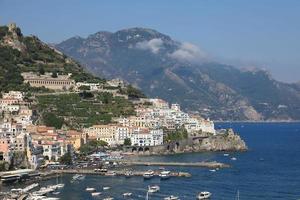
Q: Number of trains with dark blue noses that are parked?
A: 0